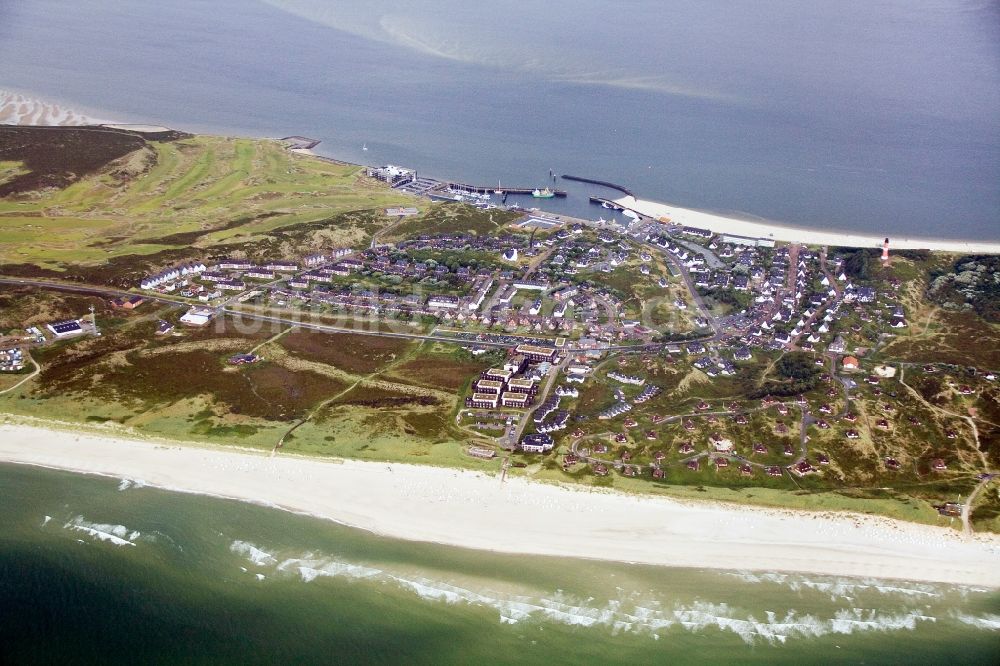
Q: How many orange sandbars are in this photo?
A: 0